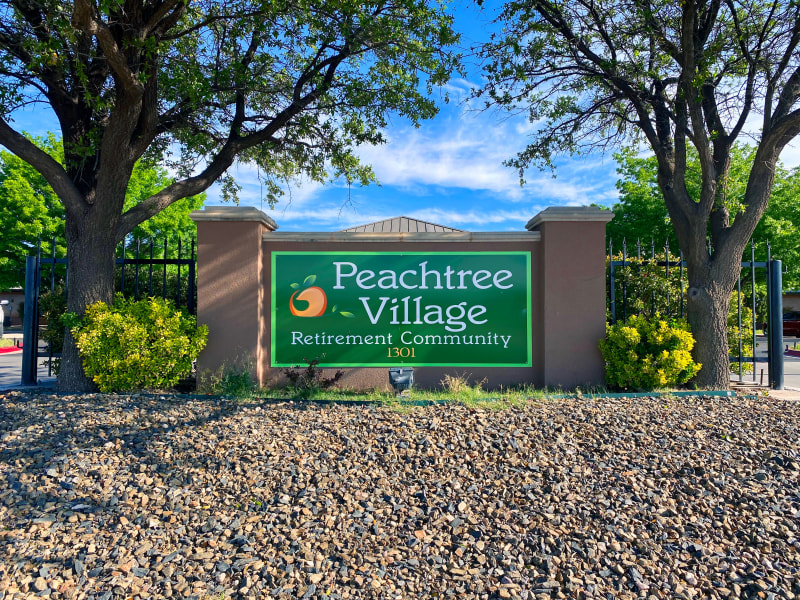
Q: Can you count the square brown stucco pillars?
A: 2